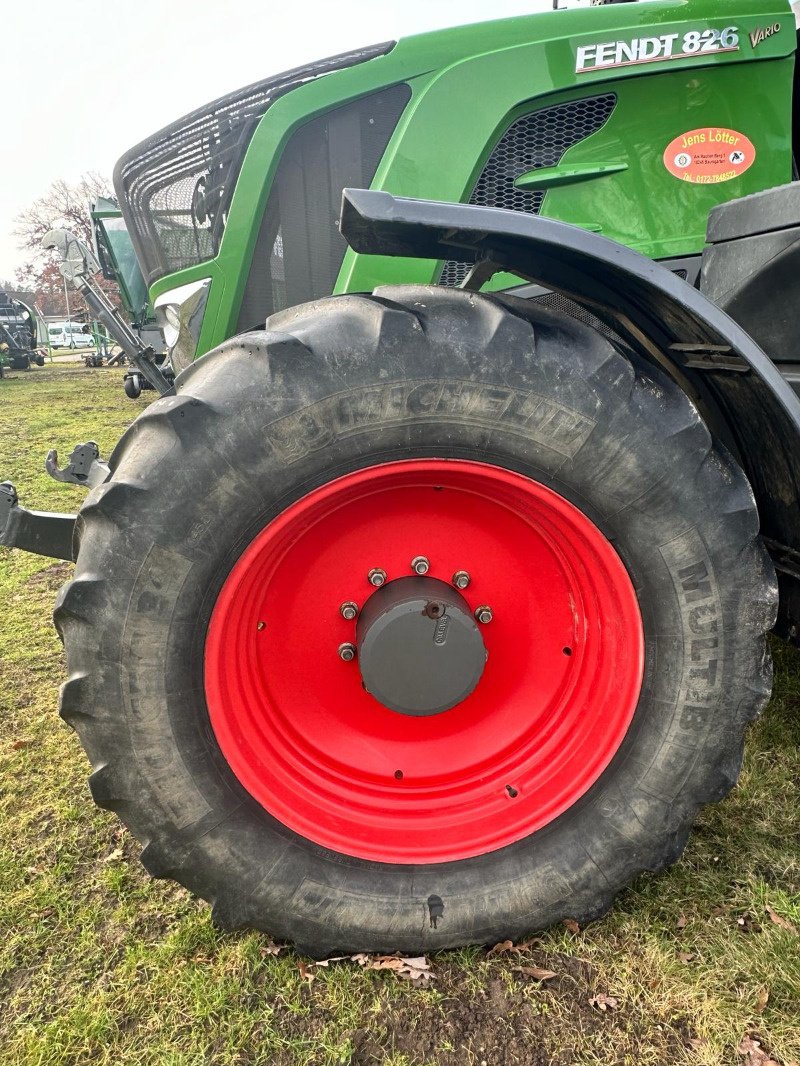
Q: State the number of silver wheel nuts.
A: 6